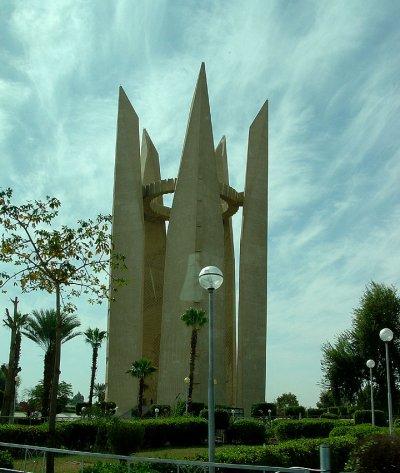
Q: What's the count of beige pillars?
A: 5